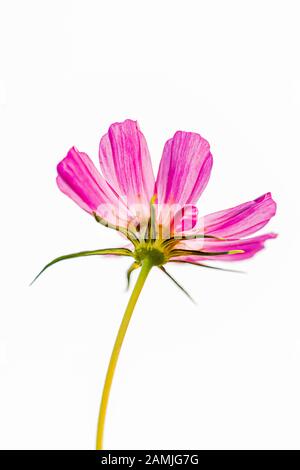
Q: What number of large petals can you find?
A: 5